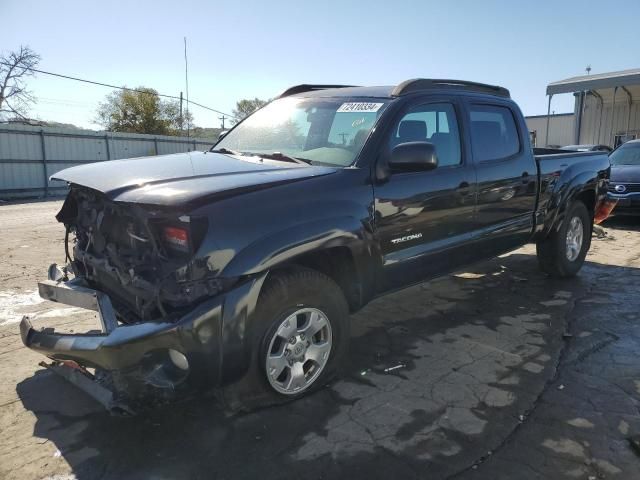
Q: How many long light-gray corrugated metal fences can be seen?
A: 1